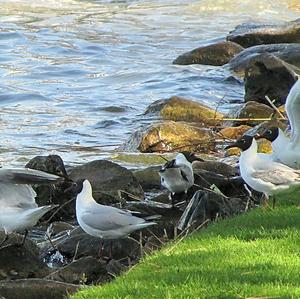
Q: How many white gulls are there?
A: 5